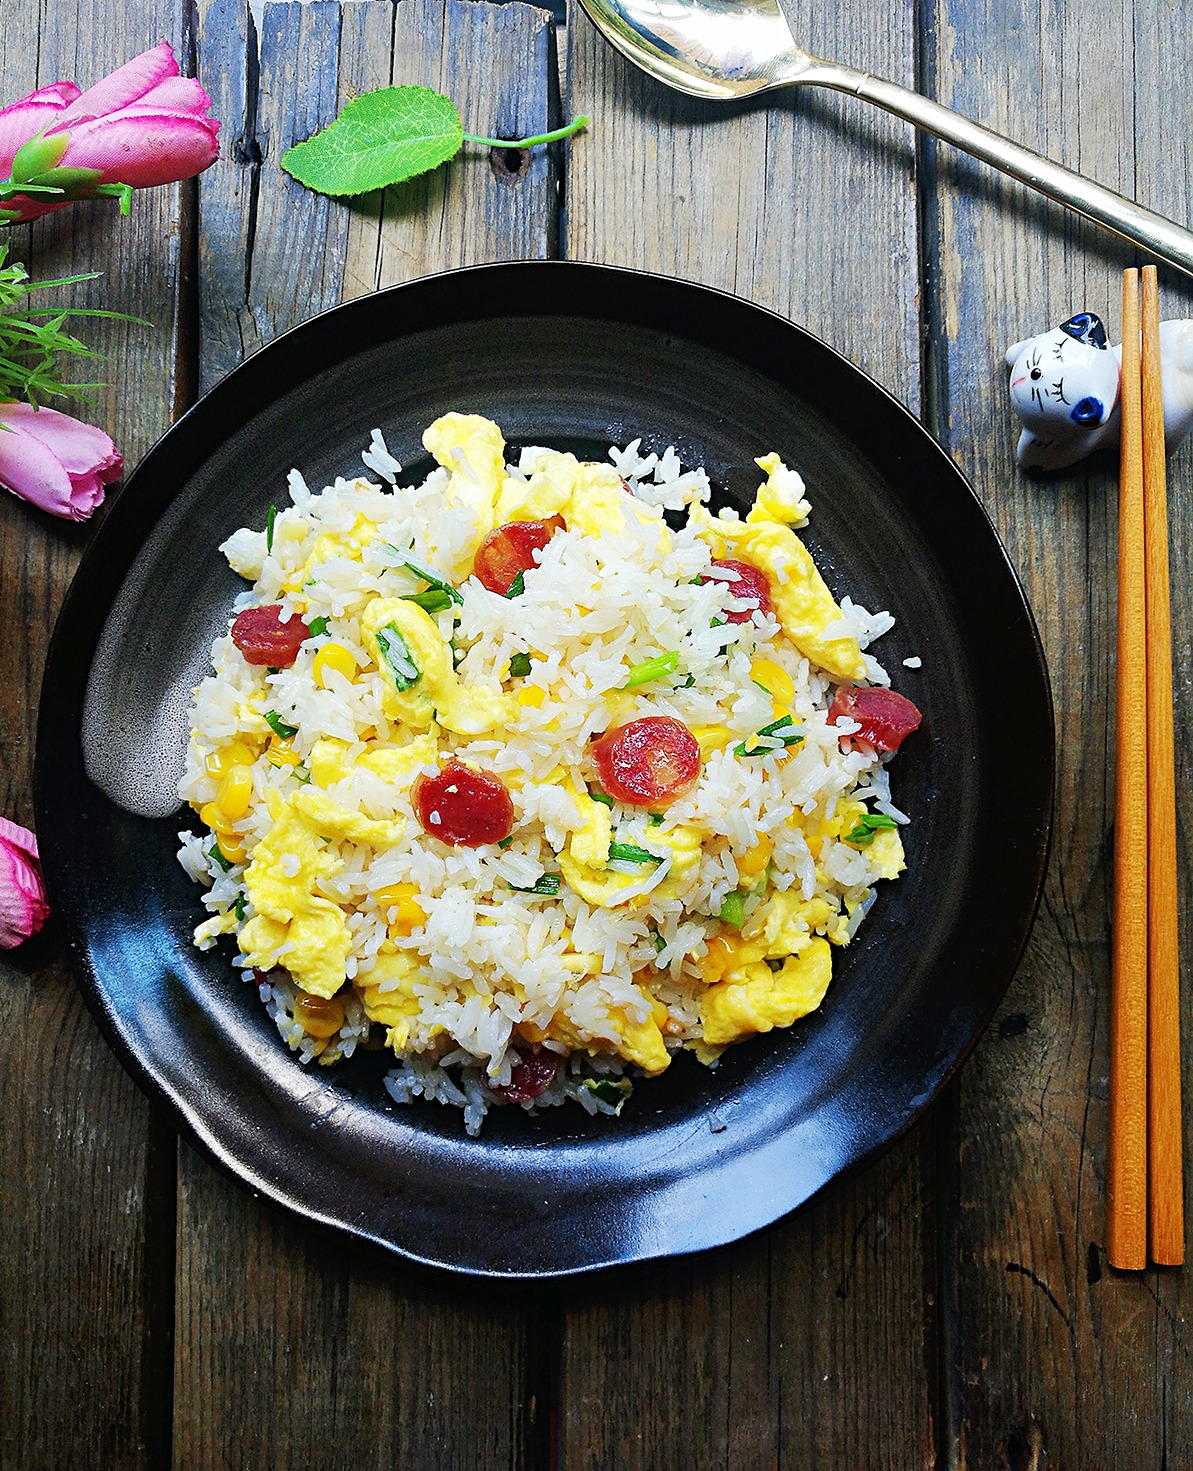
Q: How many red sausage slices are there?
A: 7